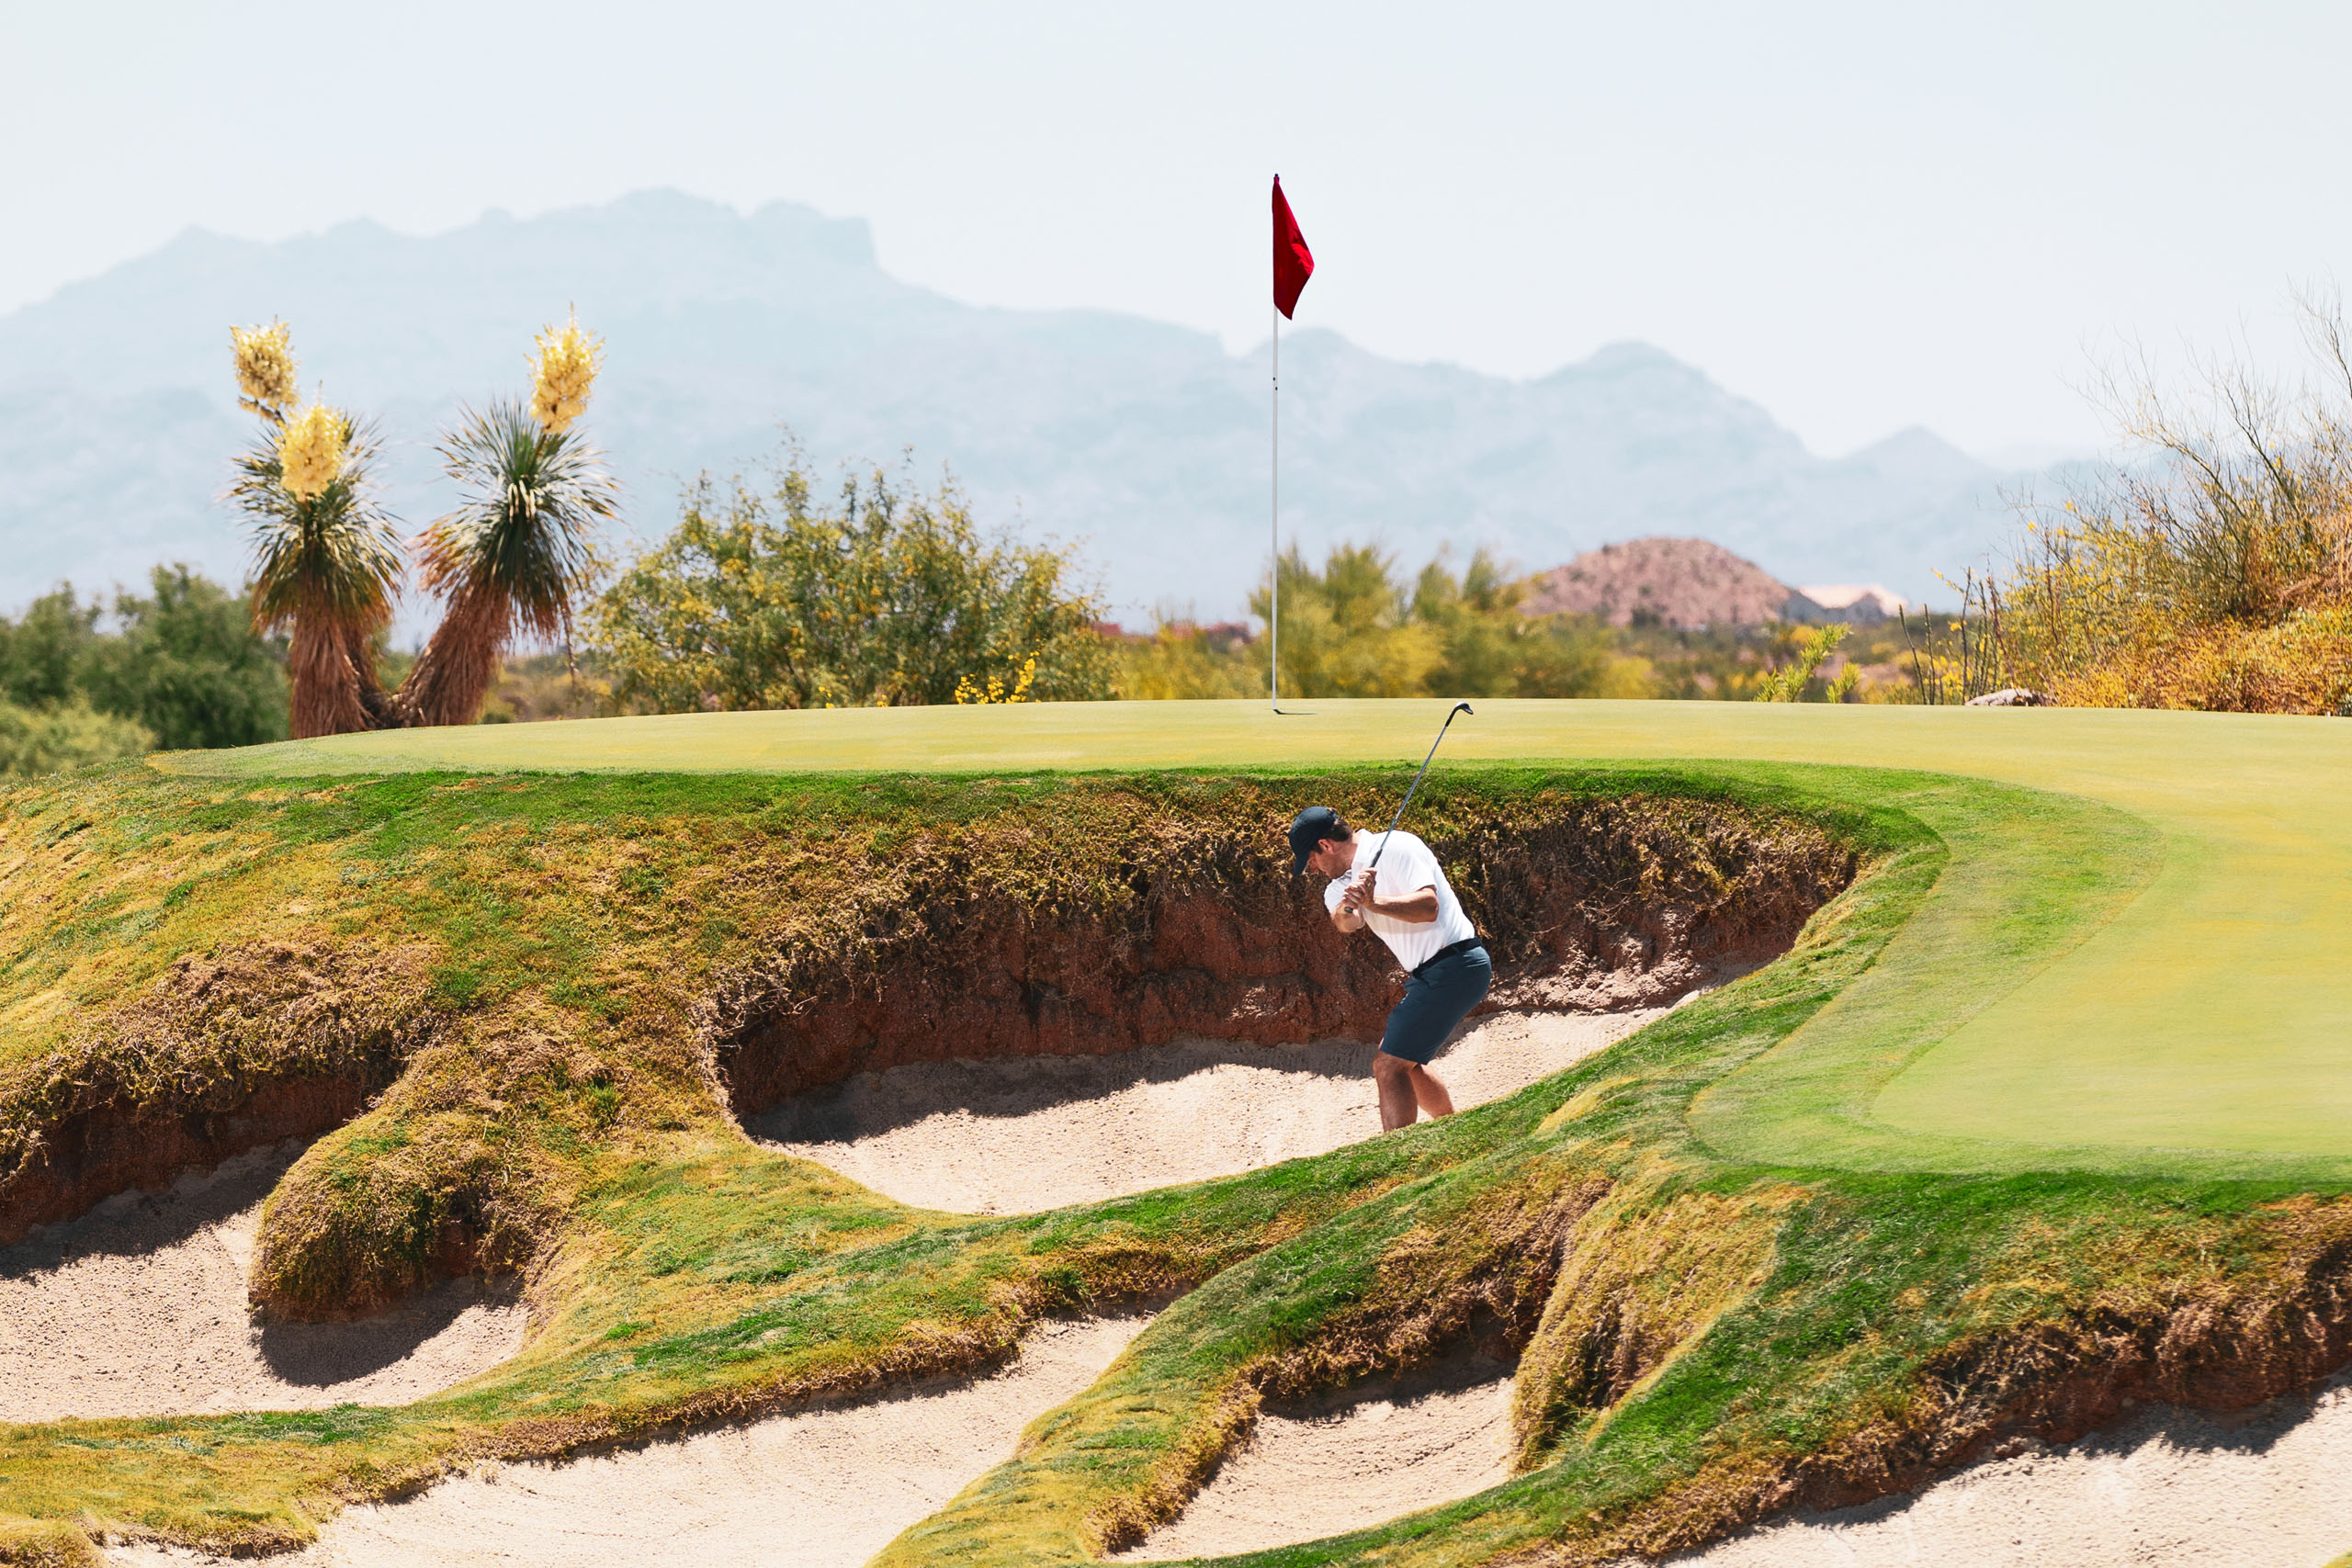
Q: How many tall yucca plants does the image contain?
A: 2